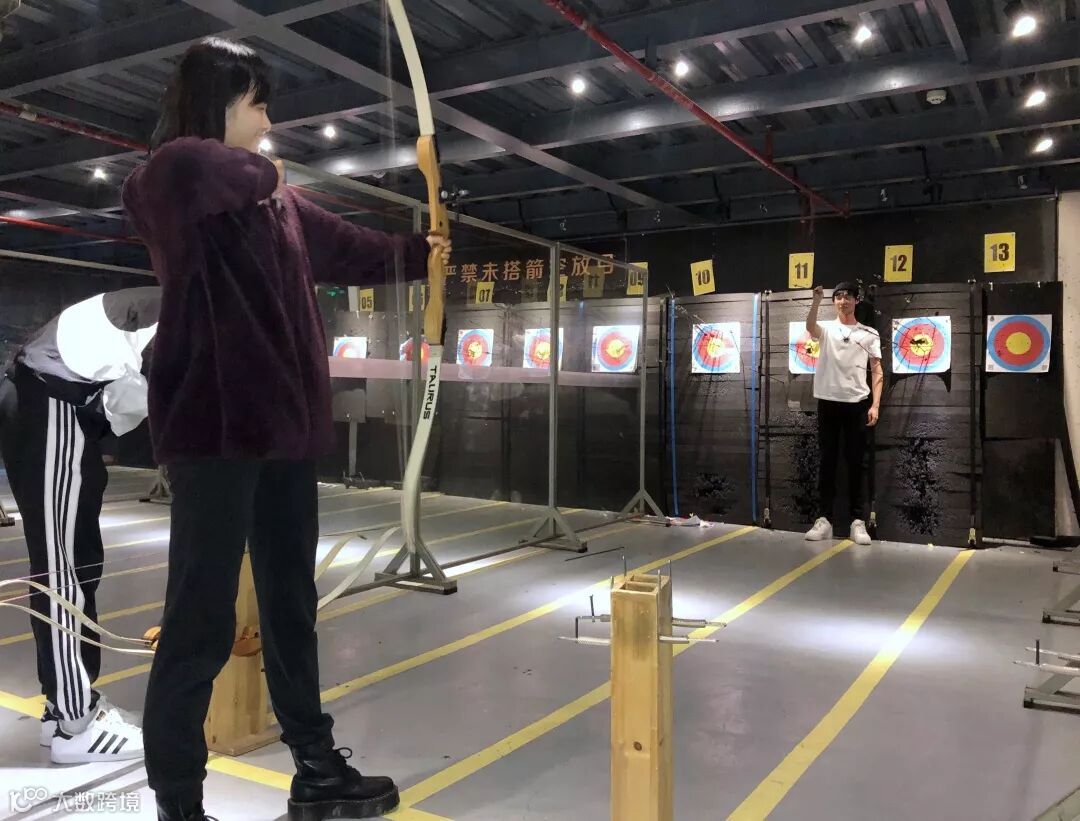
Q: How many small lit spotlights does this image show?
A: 9